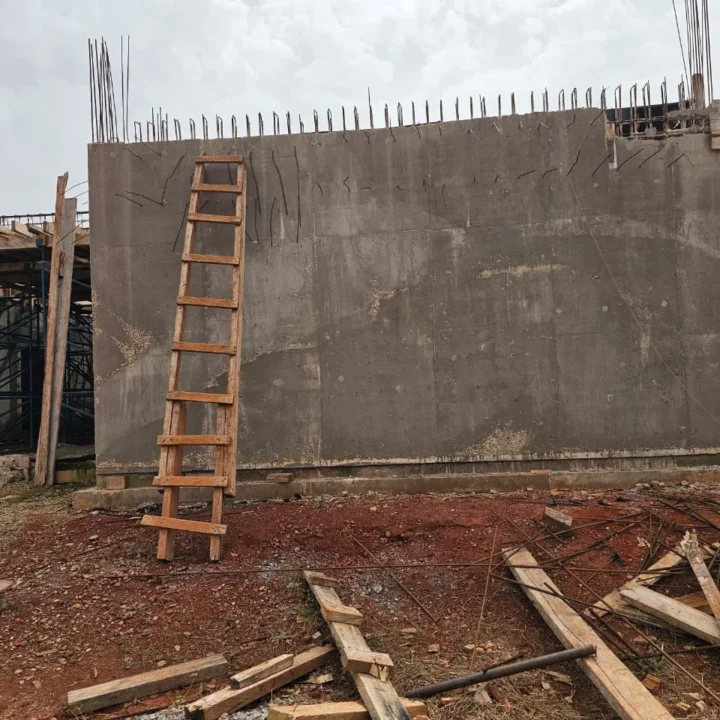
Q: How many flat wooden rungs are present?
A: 10